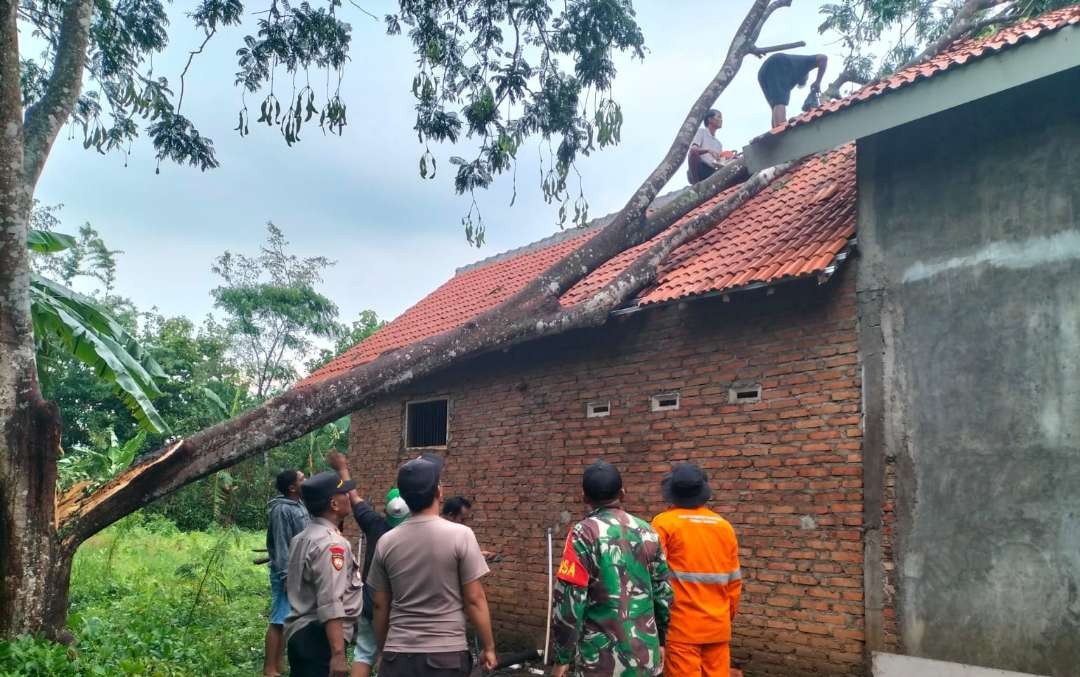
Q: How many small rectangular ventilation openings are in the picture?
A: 3